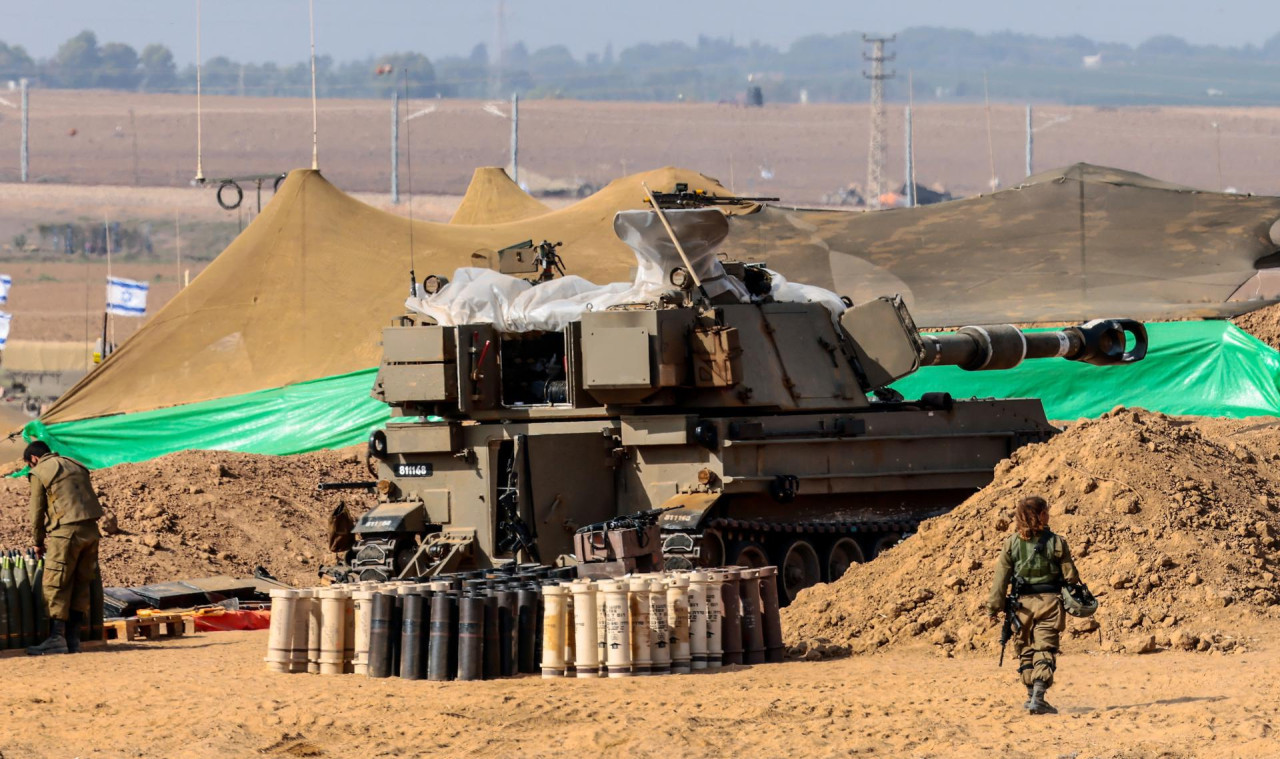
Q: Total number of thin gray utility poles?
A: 5